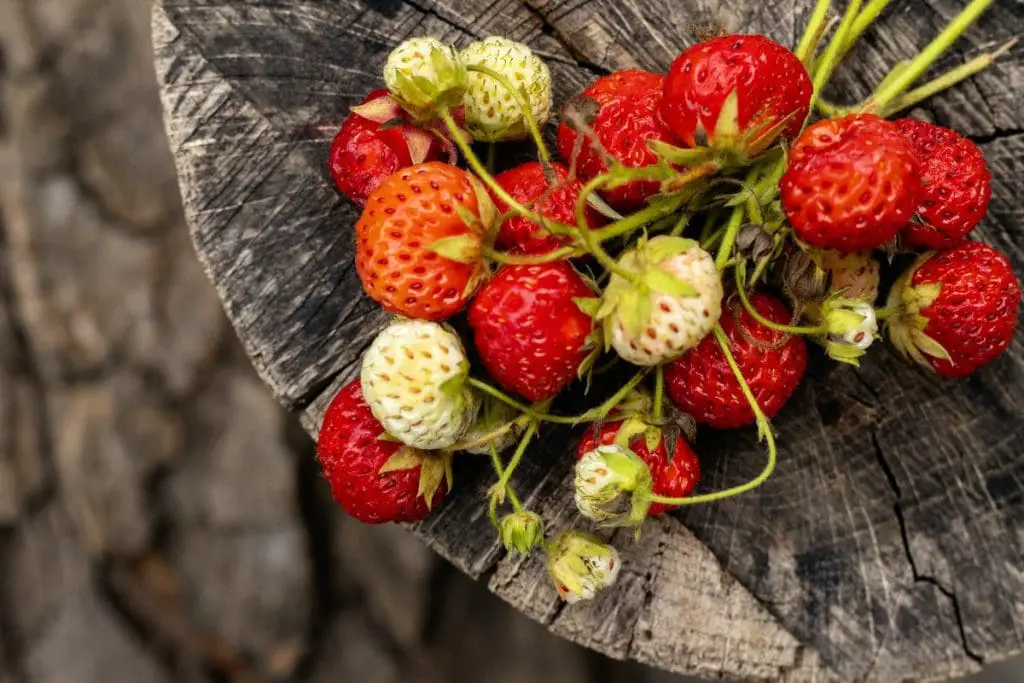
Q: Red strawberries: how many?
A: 12